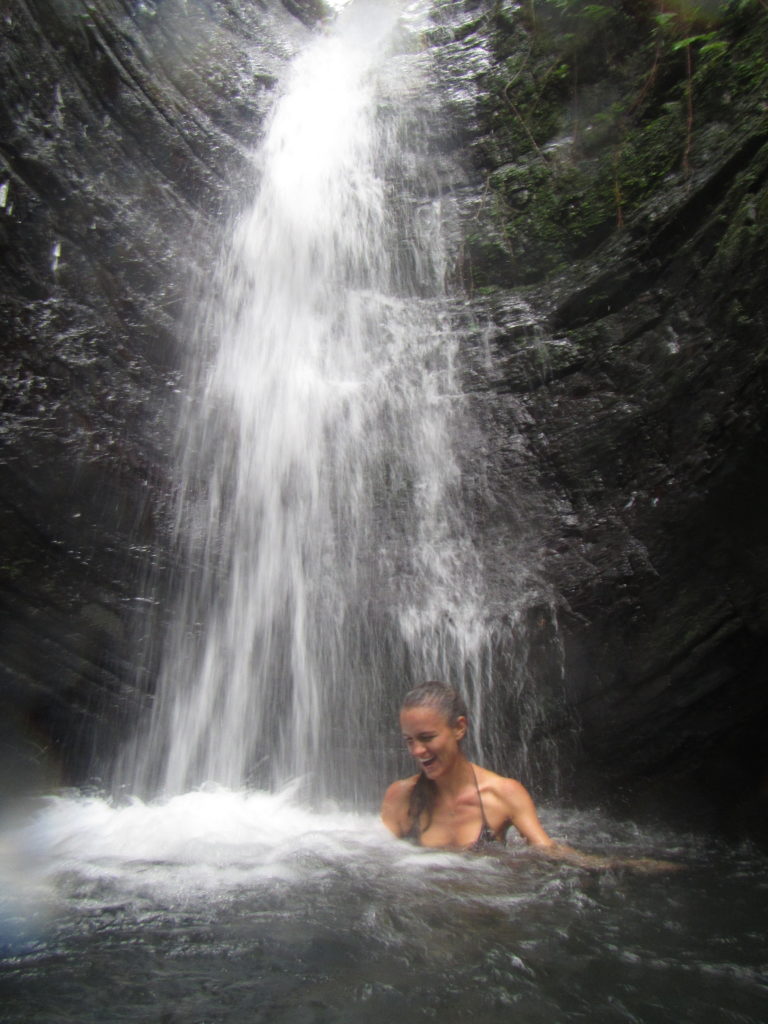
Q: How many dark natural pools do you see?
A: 1